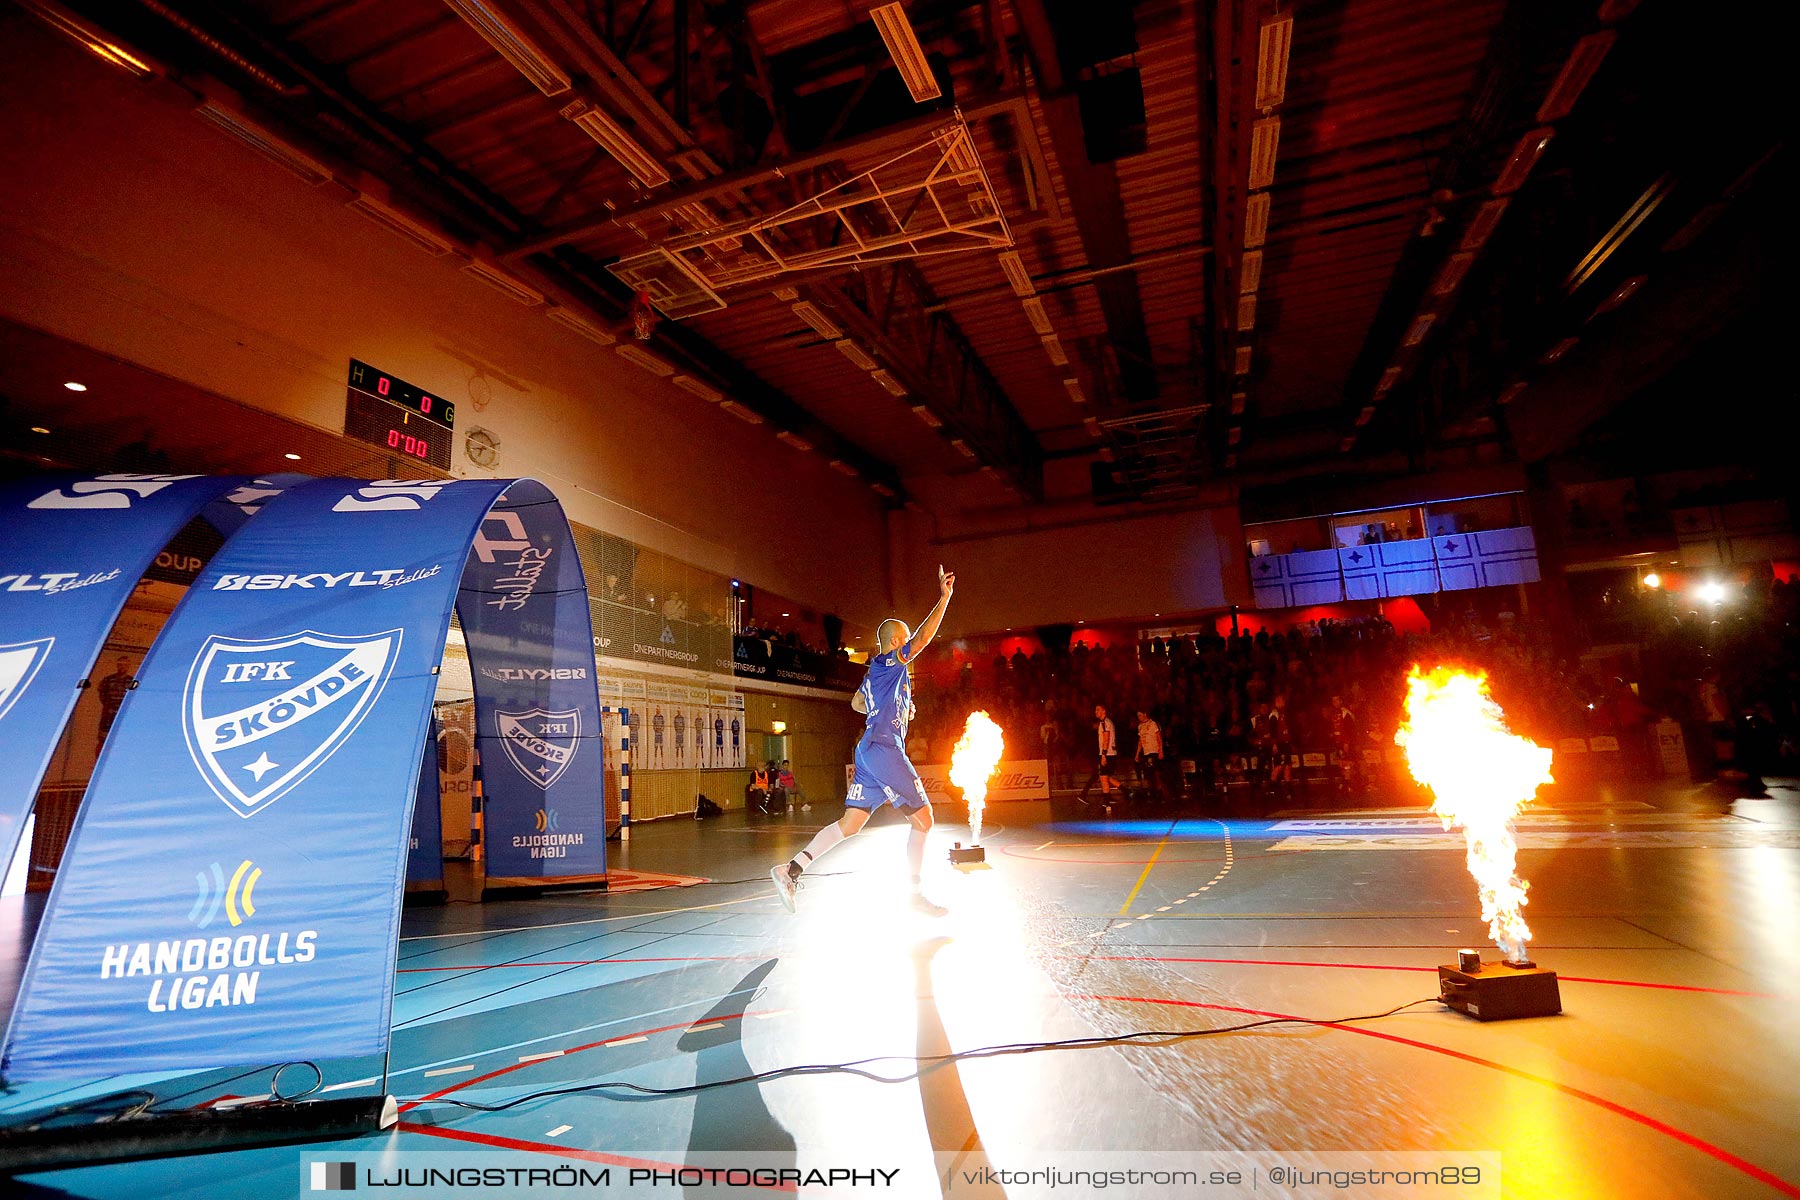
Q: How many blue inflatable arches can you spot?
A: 2